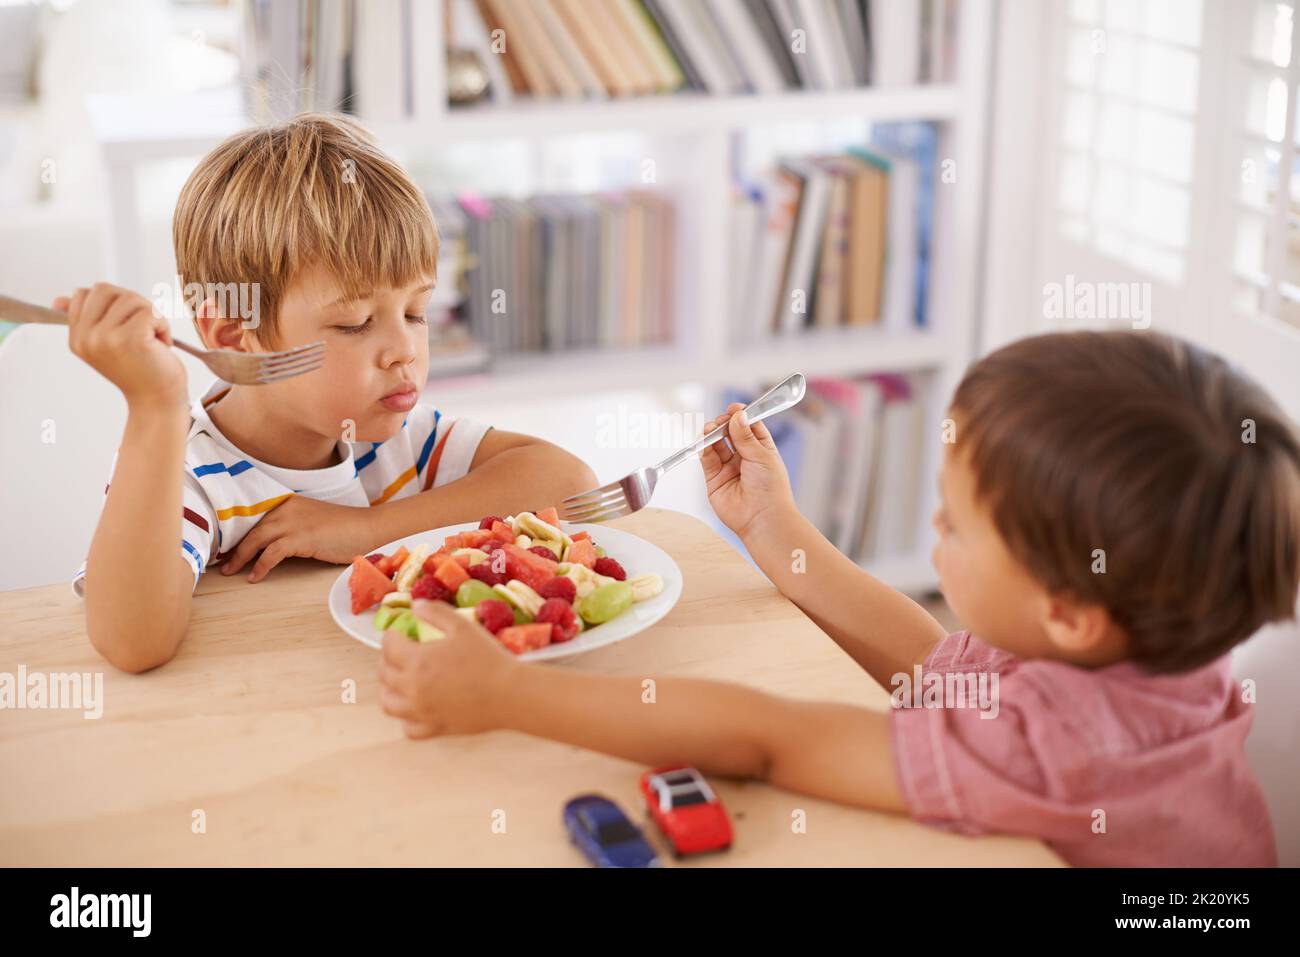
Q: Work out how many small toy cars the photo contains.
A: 2